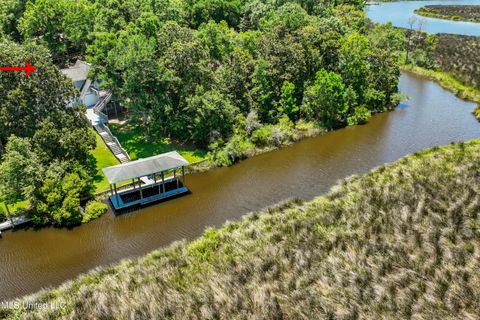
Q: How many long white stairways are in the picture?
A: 1